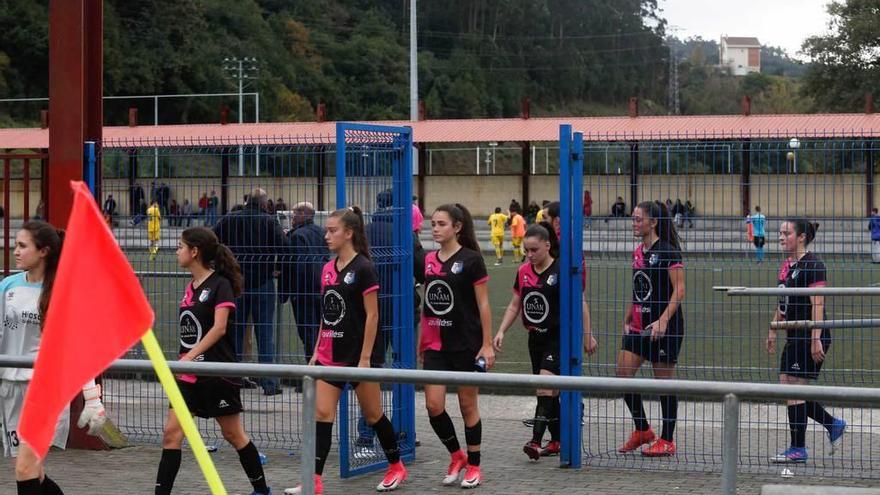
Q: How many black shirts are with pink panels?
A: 6